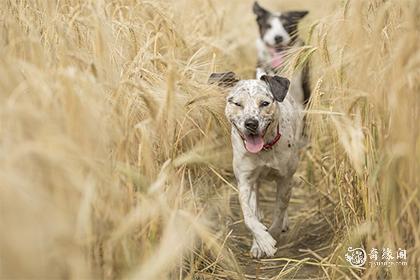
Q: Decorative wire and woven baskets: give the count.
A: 0